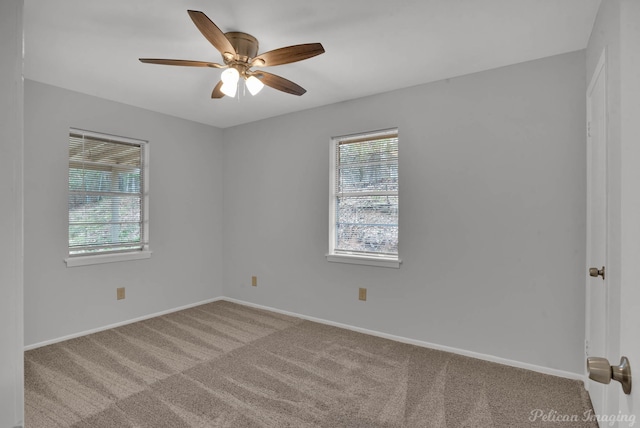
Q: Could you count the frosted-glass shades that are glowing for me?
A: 3